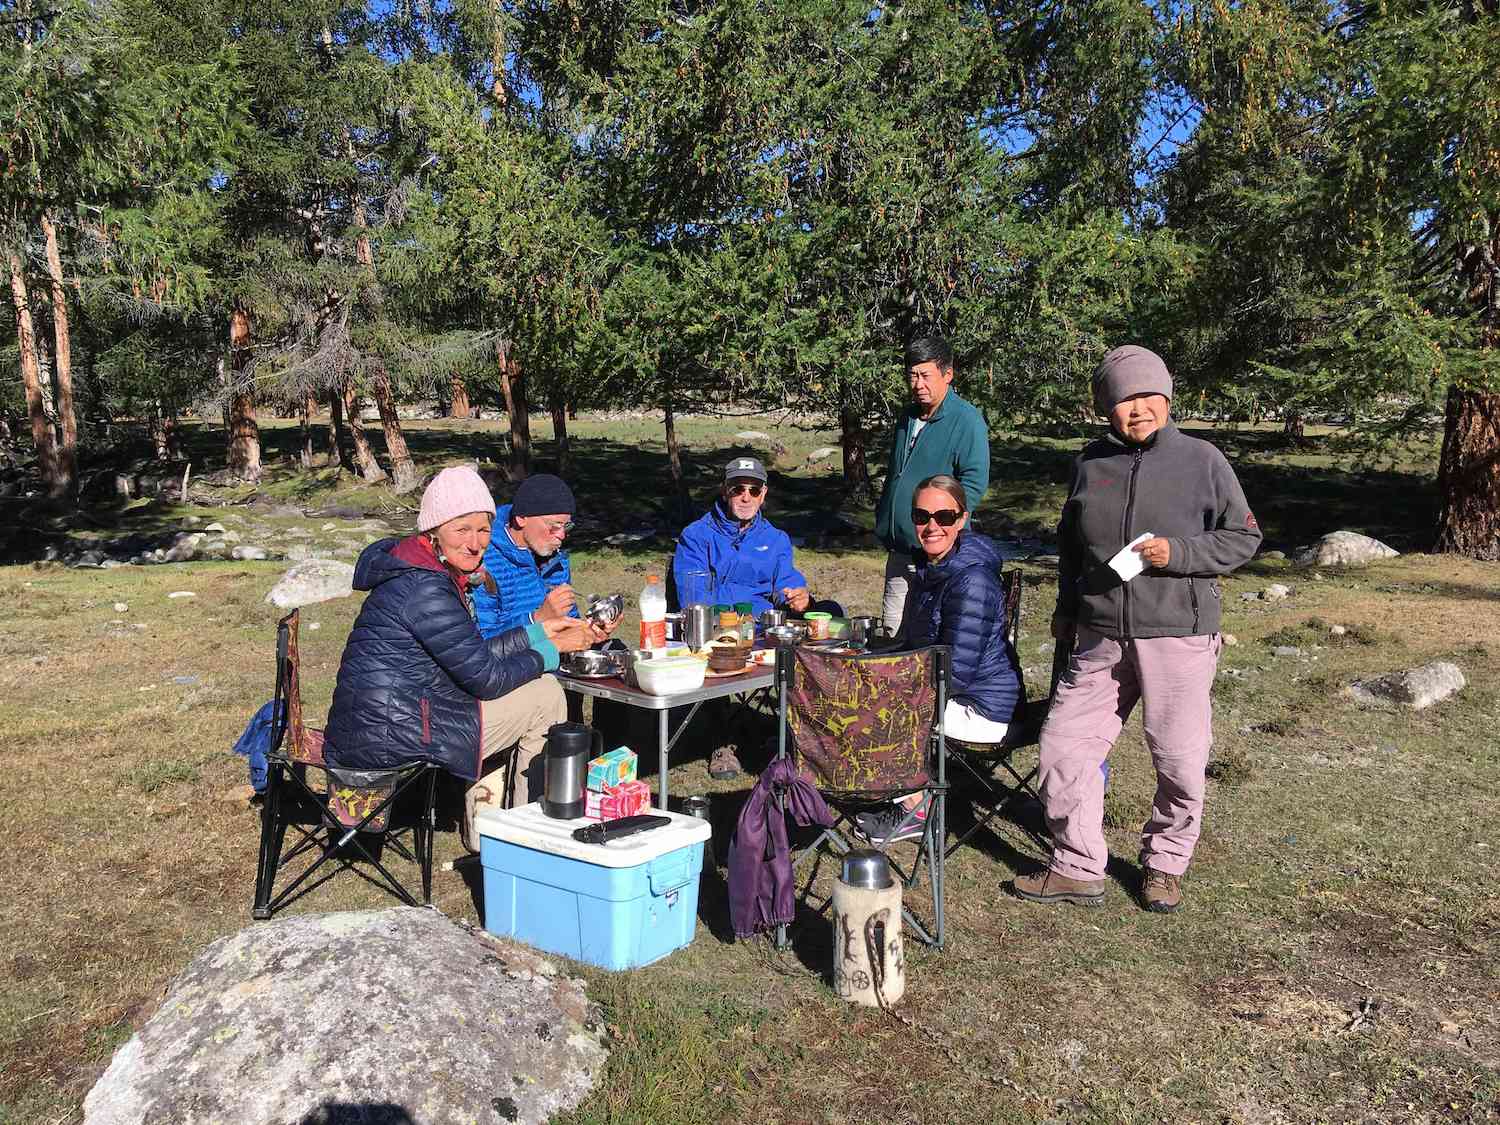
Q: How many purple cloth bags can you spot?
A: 1